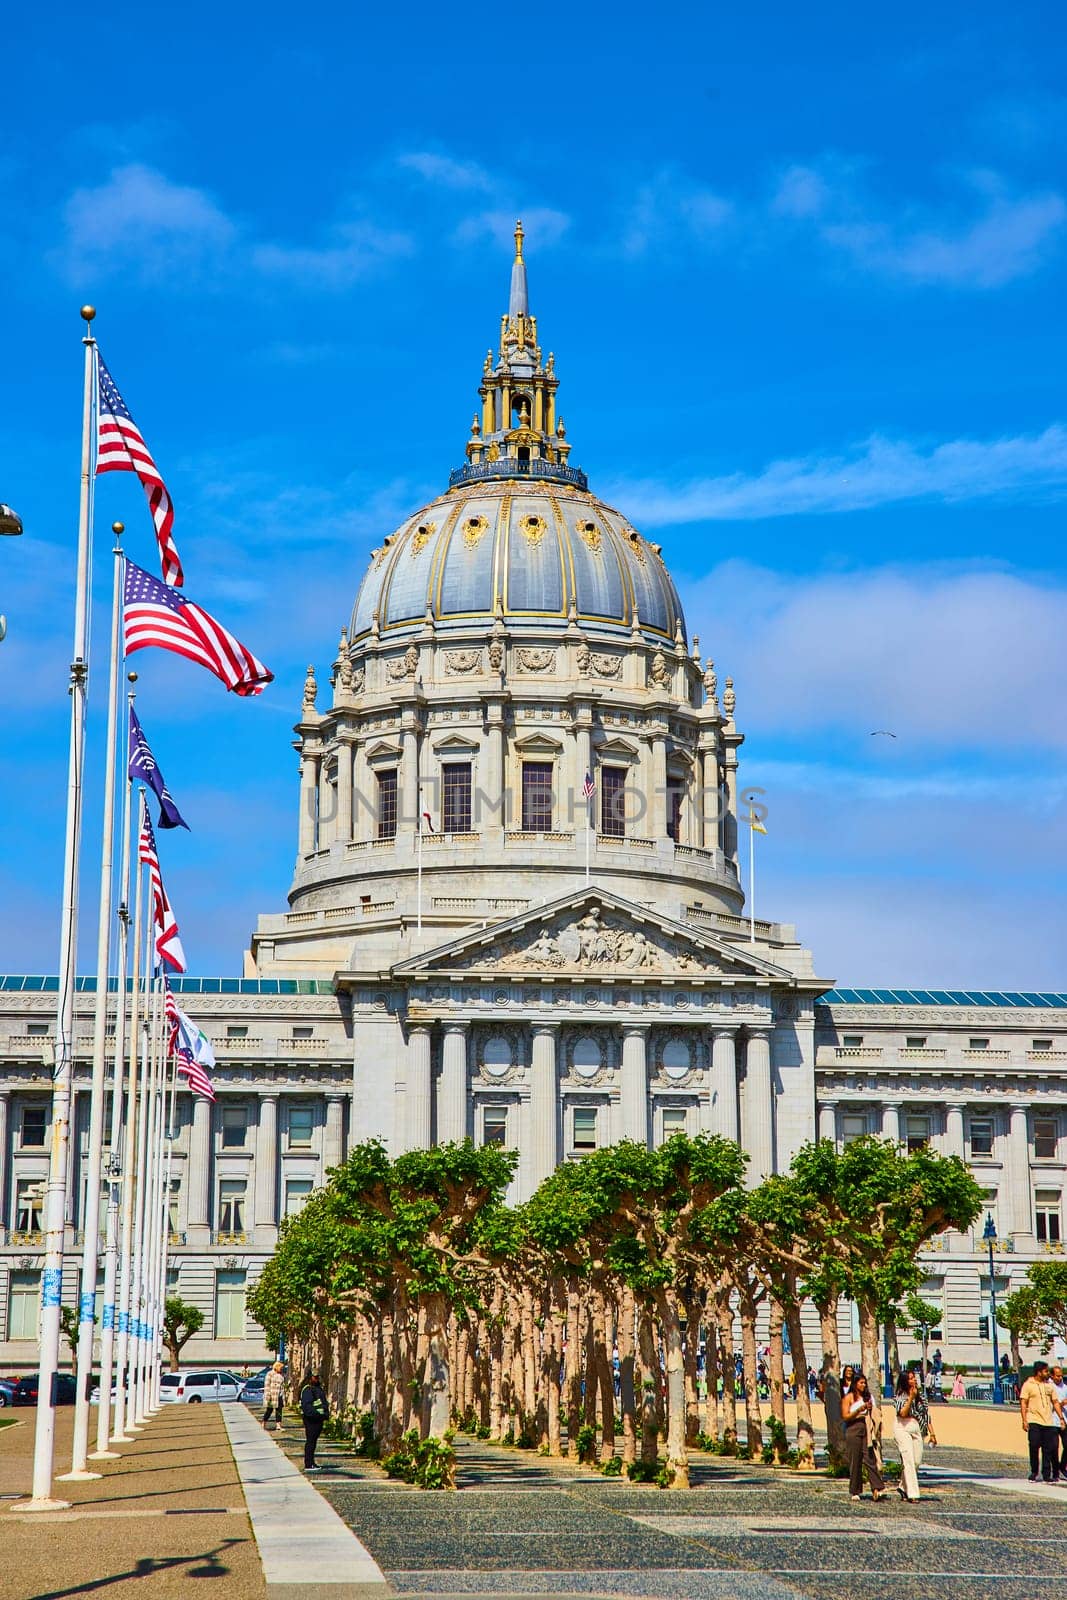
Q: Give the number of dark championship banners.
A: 0